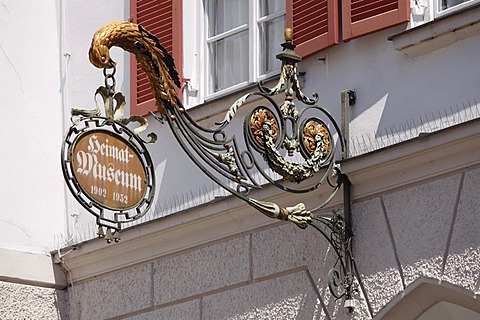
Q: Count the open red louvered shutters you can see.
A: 3